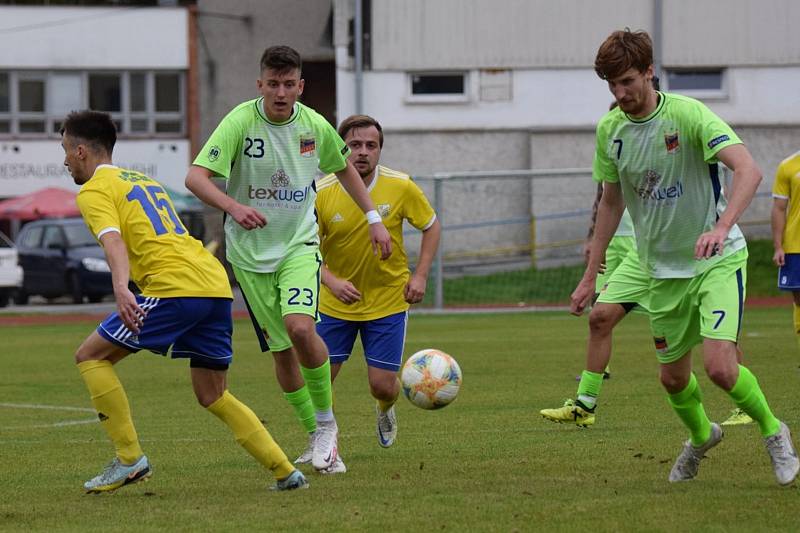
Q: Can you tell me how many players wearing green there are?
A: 3